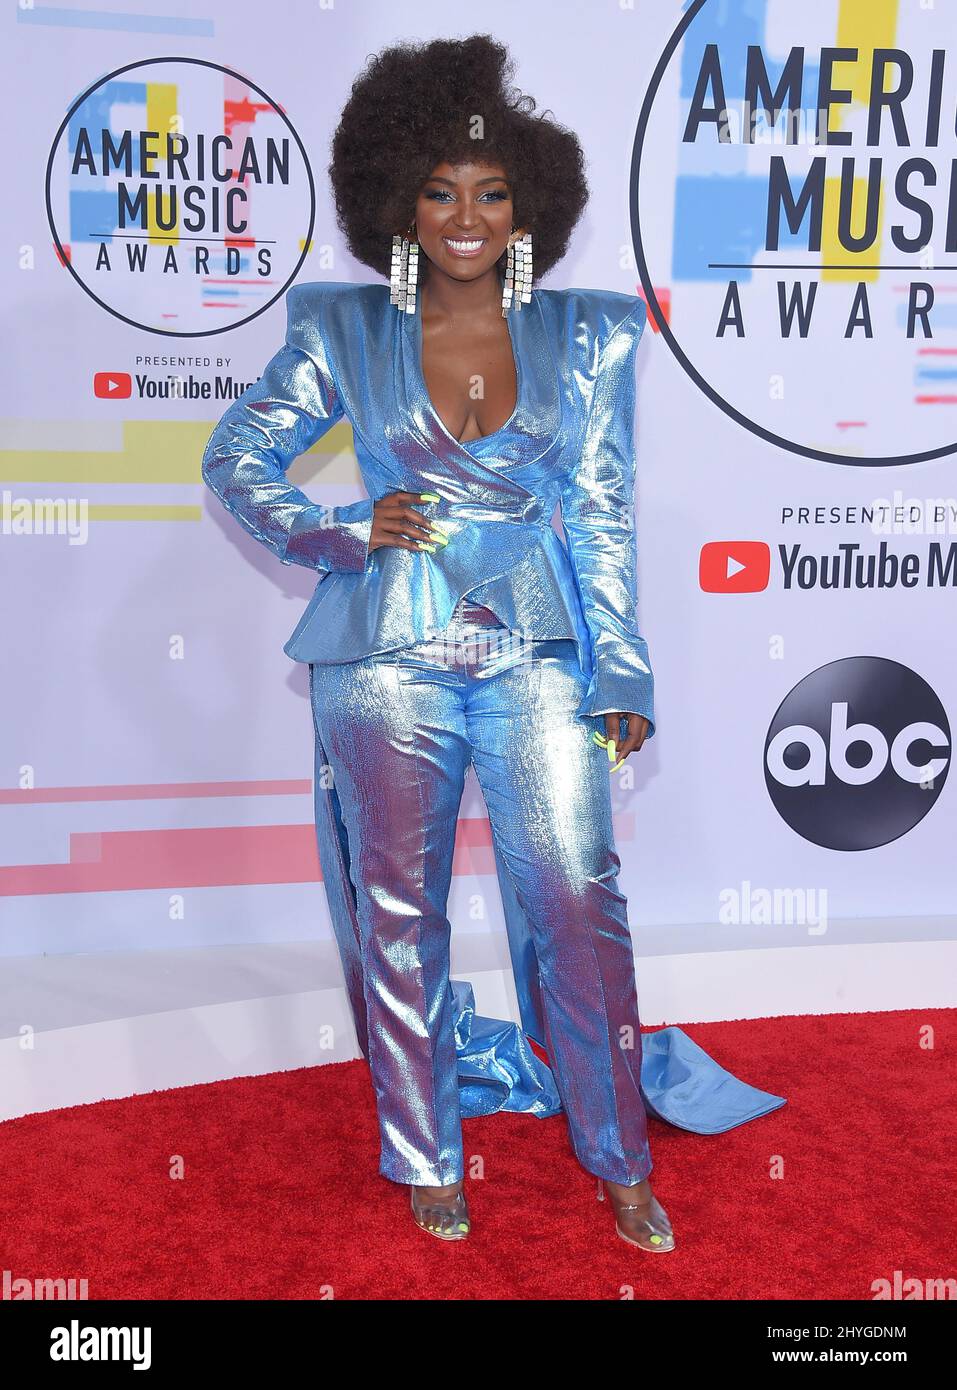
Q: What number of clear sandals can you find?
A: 2